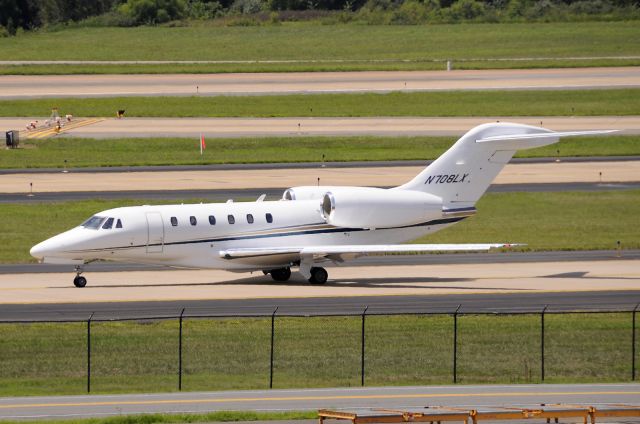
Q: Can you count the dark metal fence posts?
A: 7